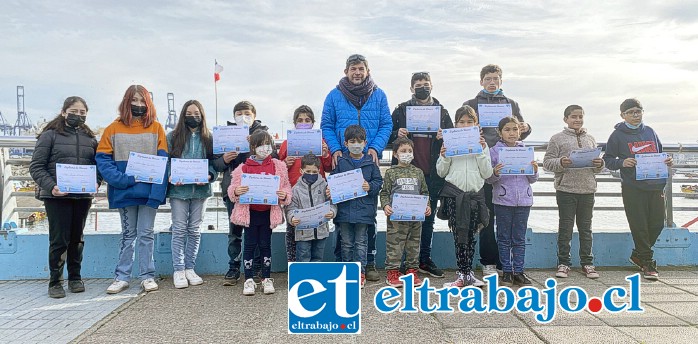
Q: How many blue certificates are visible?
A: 15